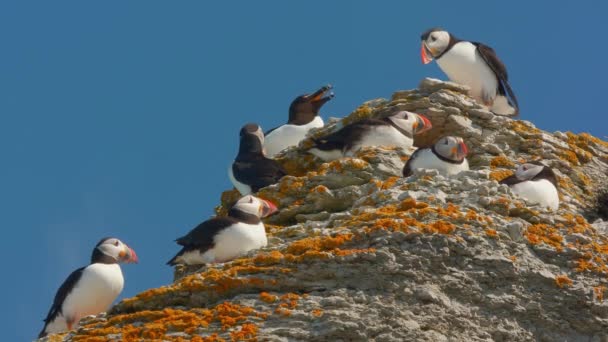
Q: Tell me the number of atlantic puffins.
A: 7